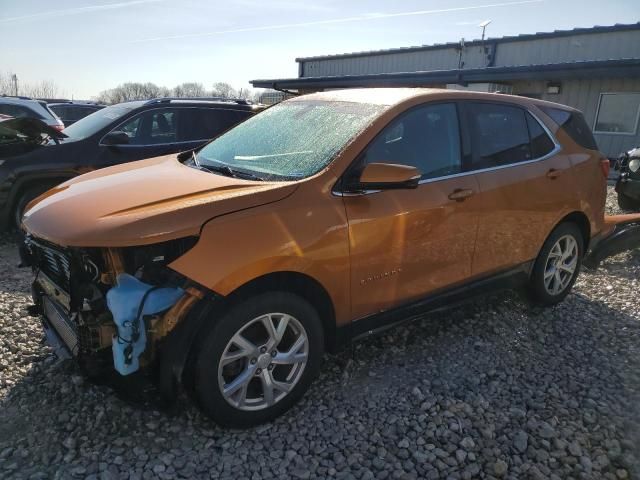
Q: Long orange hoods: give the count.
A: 1